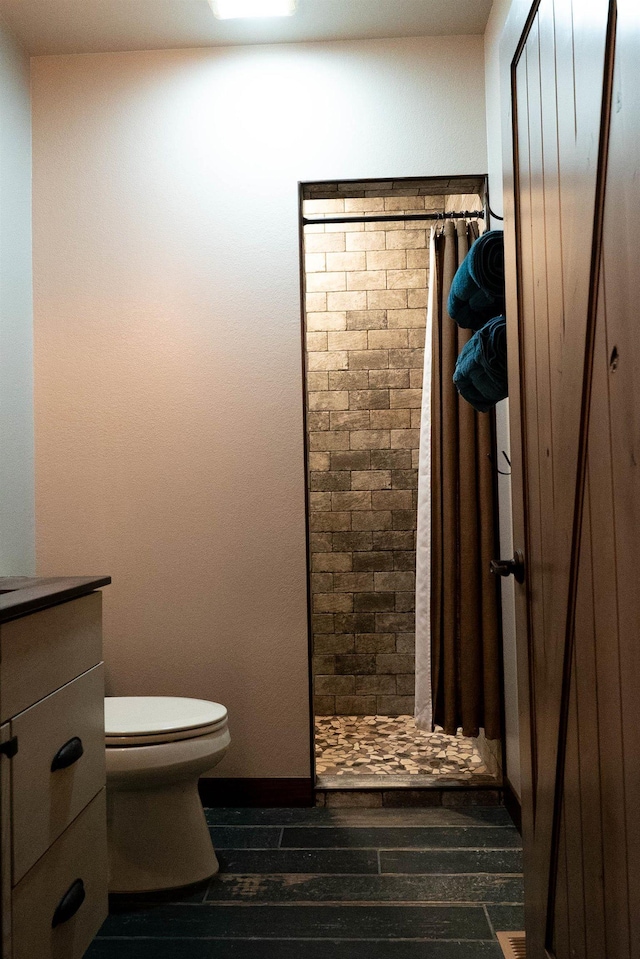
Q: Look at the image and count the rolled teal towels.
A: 2